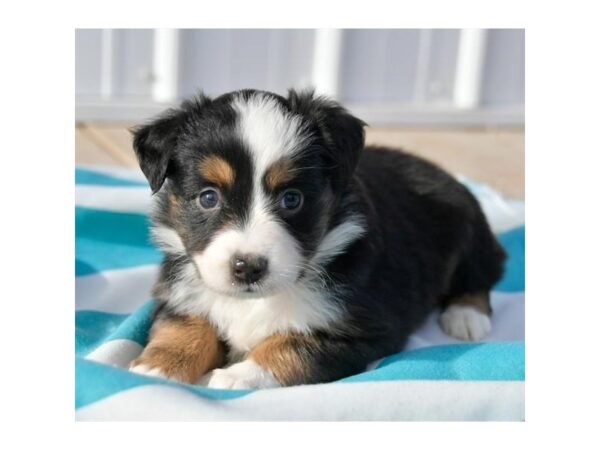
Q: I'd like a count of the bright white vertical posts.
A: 3